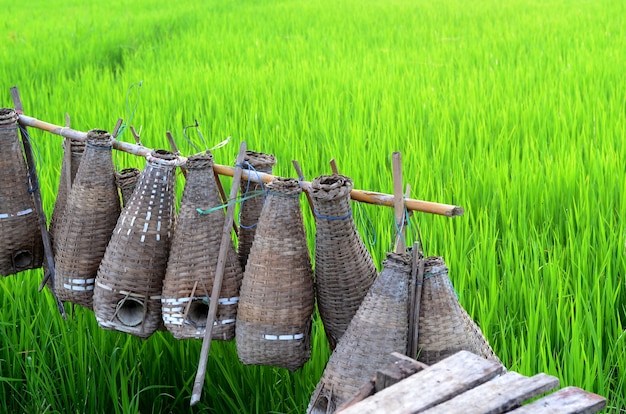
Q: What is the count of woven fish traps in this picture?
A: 11